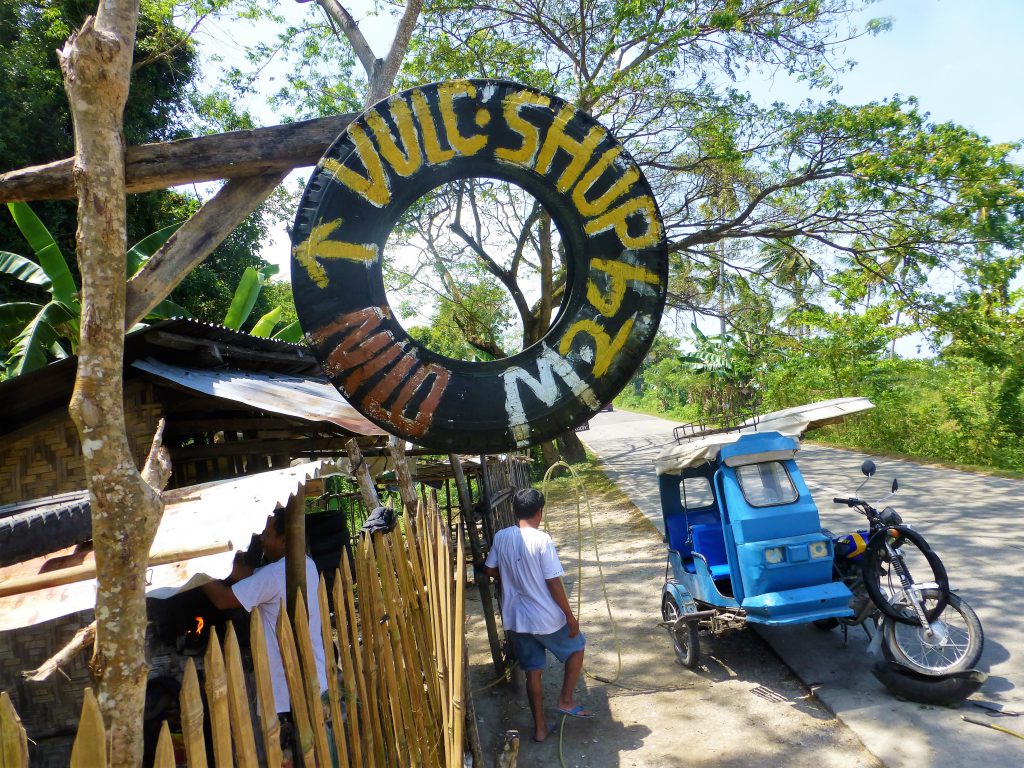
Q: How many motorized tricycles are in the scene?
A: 1